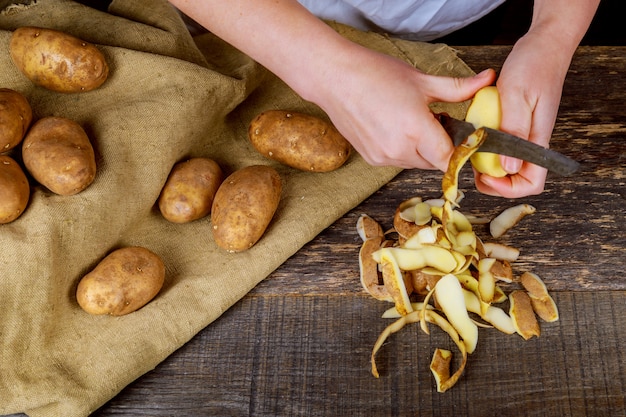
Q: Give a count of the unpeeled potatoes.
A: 8